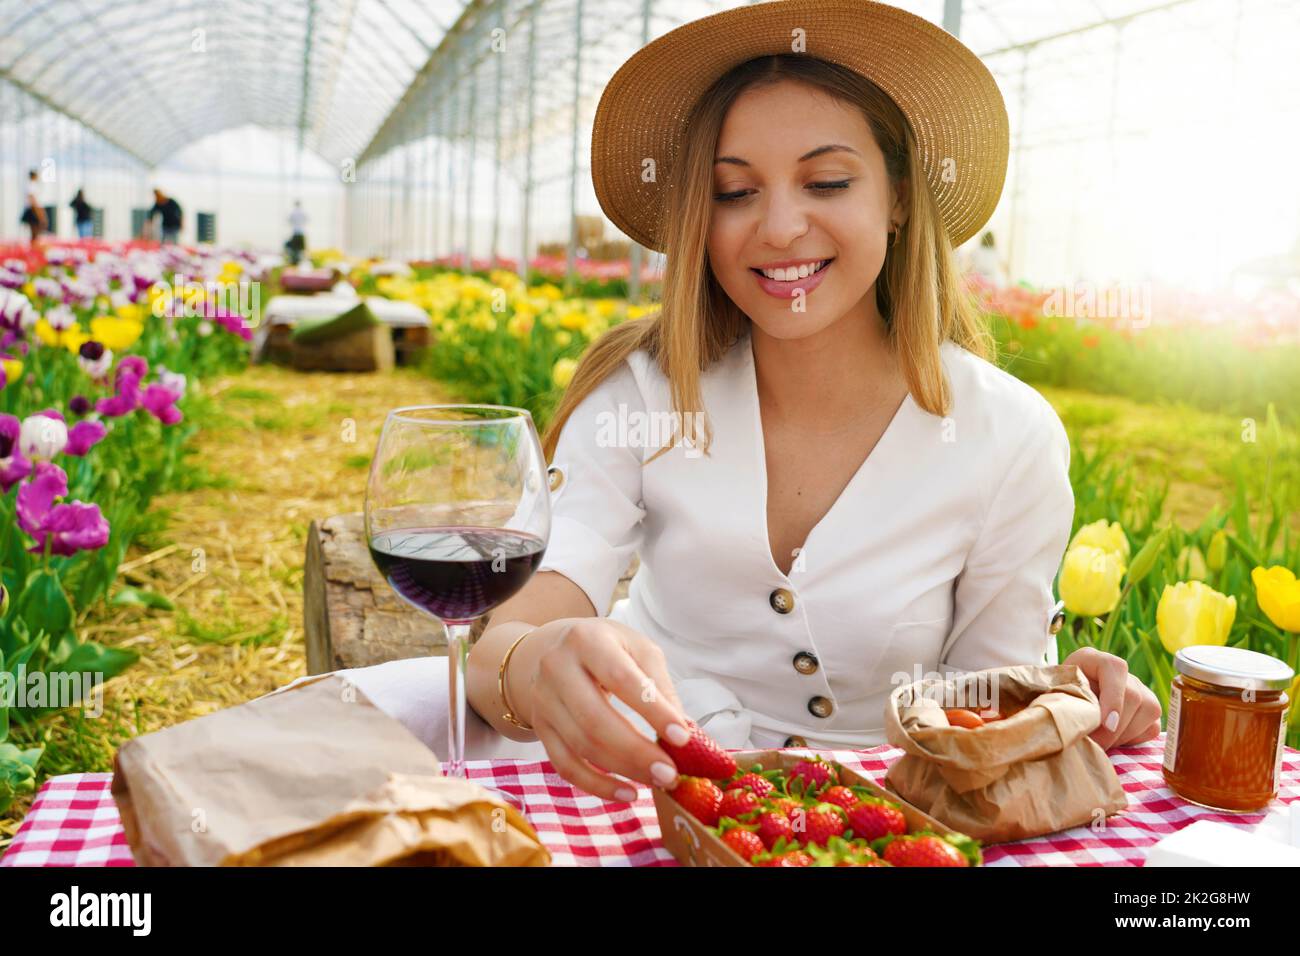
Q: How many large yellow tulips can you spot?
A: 4